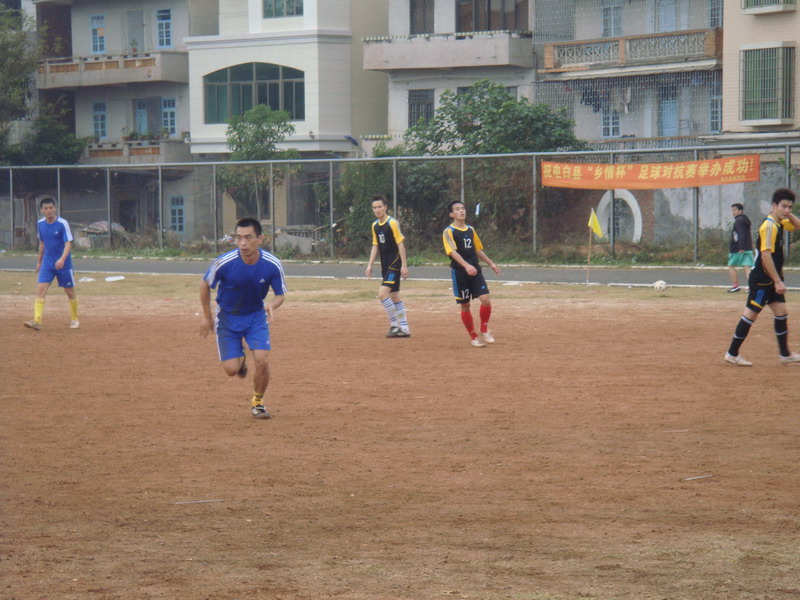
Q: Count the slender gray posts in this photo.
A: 13